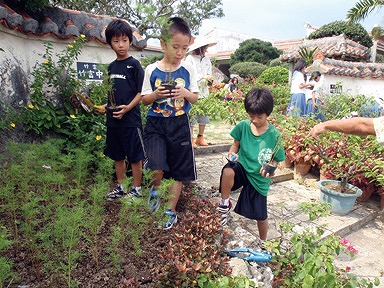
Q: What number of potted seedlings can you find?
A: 3